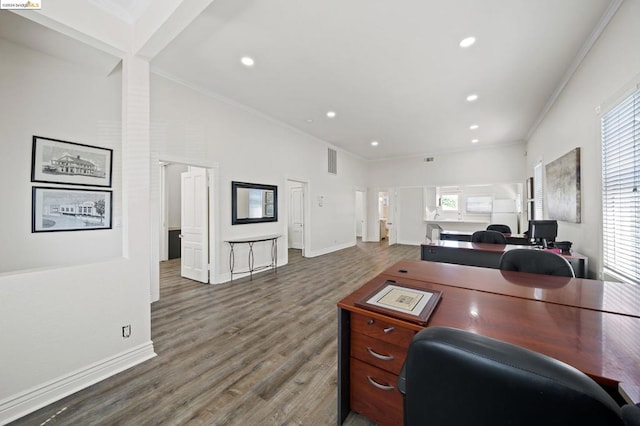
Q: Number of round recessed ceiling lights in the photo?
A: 7